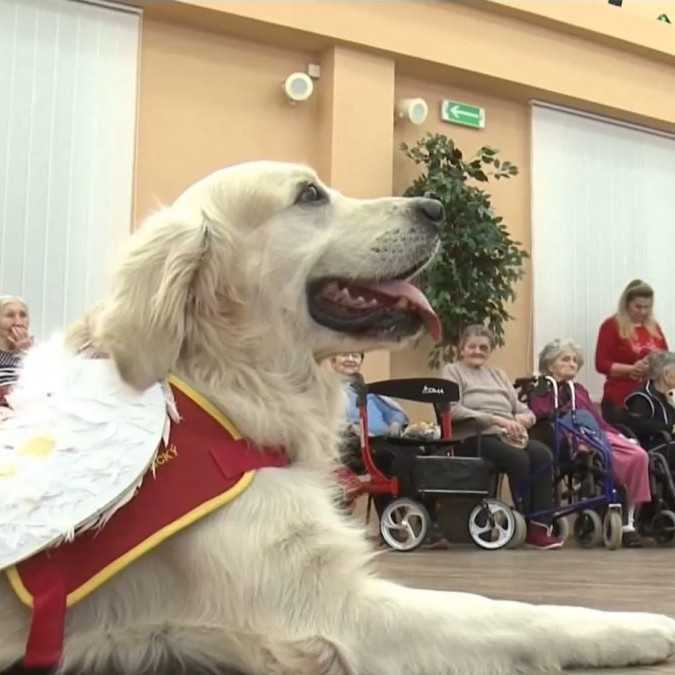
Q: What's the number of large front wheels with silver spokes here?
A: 2